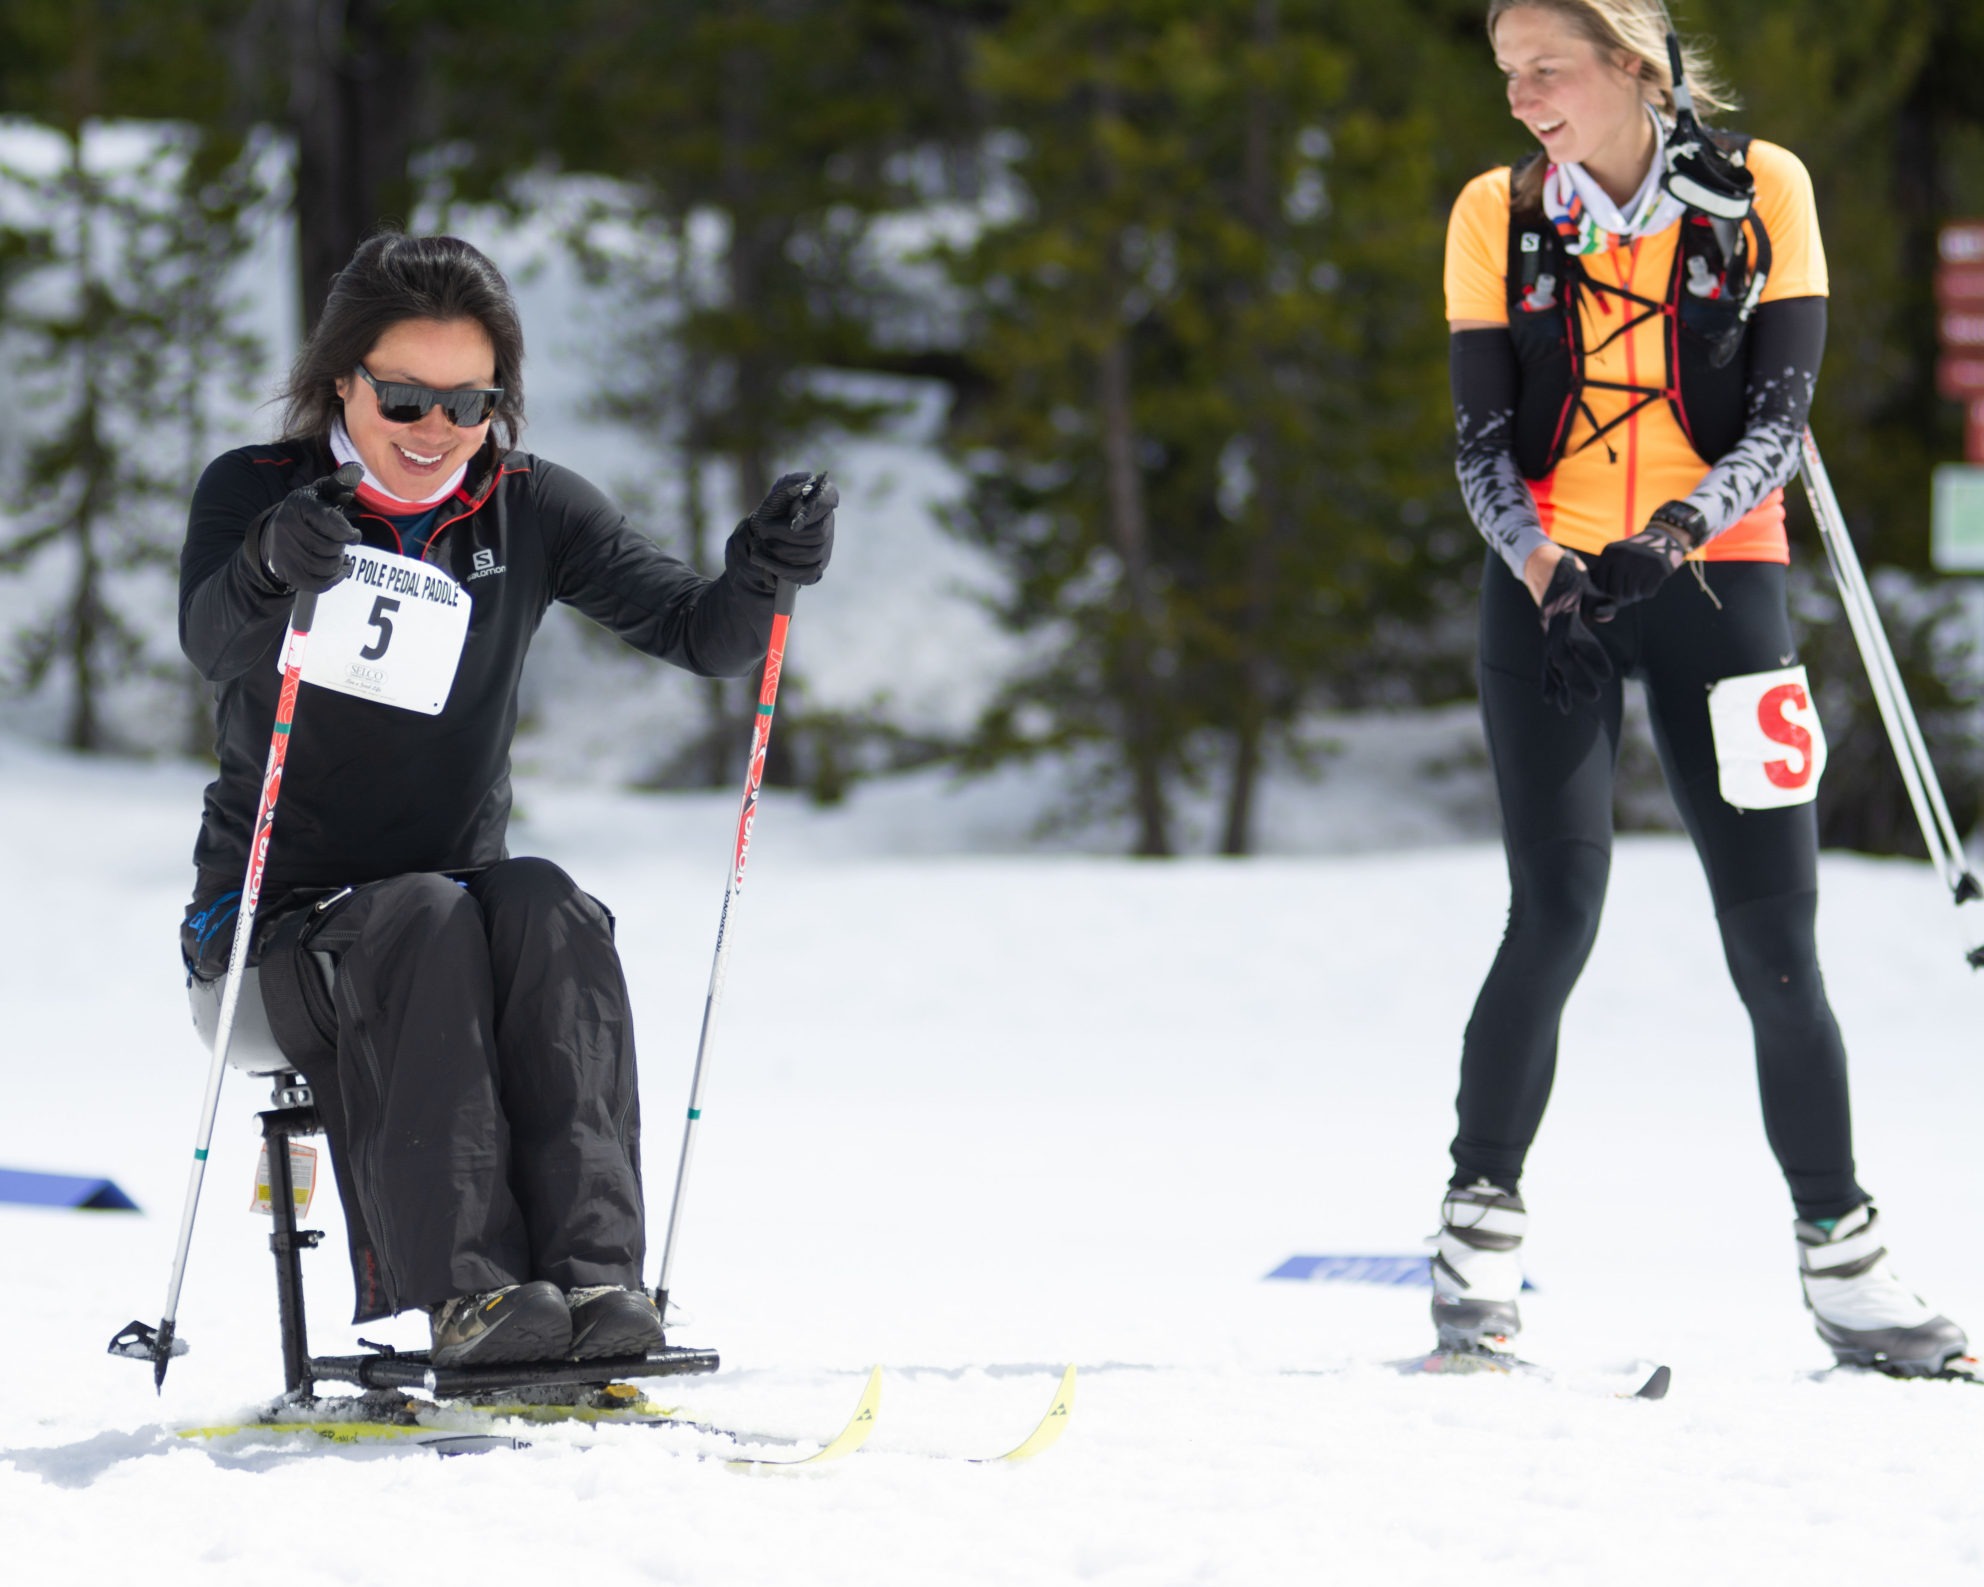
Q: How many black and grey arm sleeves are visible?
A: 2